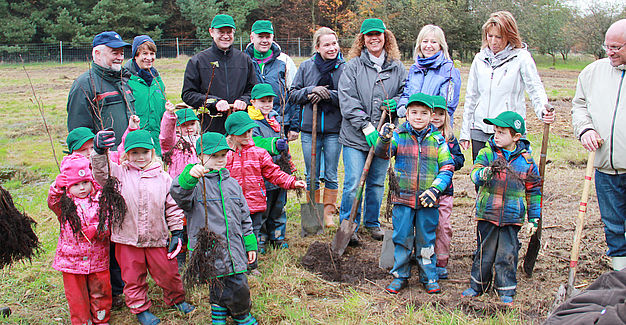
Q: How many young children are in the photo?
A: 10